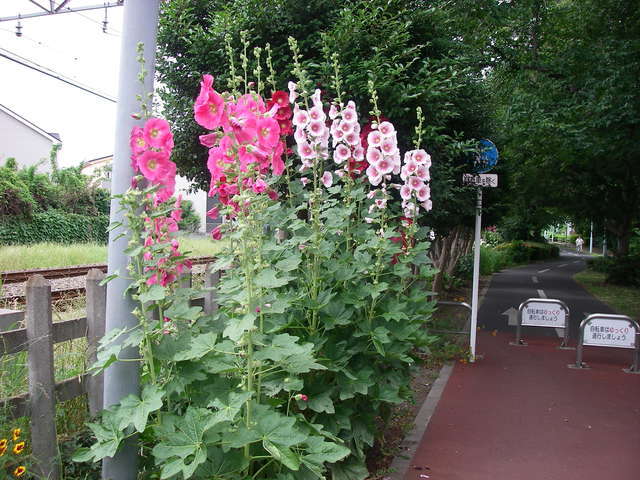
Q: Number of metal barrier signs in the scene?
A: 2